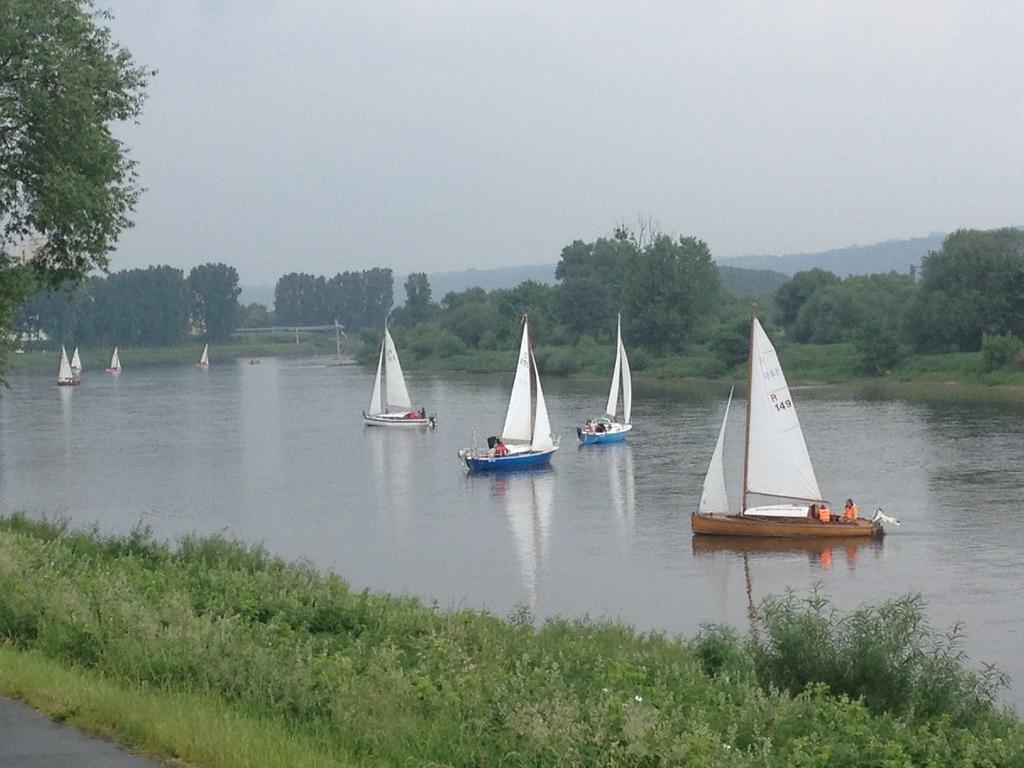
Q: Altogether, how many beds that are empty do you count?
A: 0